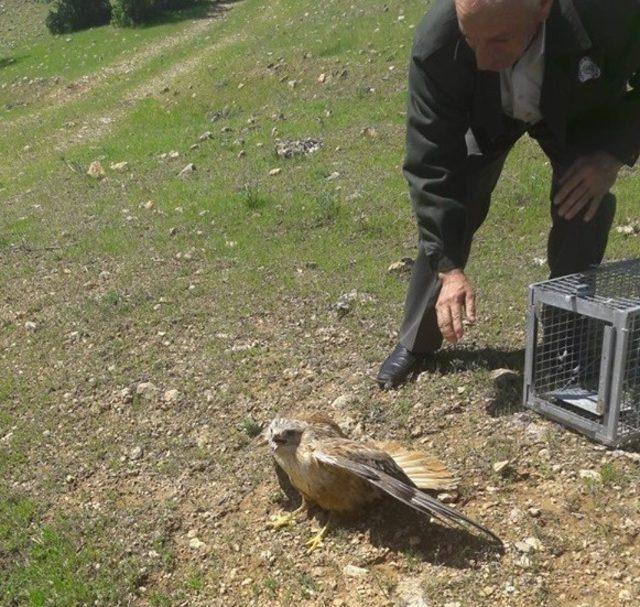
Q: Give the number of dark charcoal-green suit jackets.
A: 1